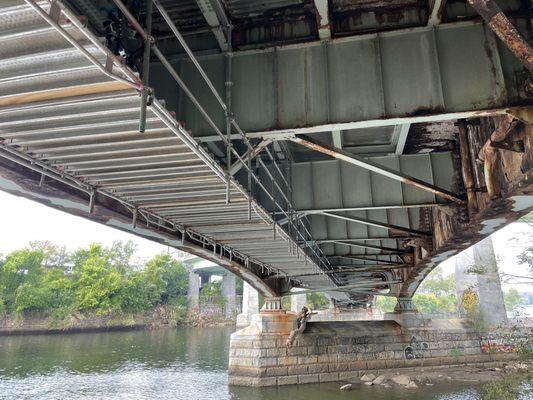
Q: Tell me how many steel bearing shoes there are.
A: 2